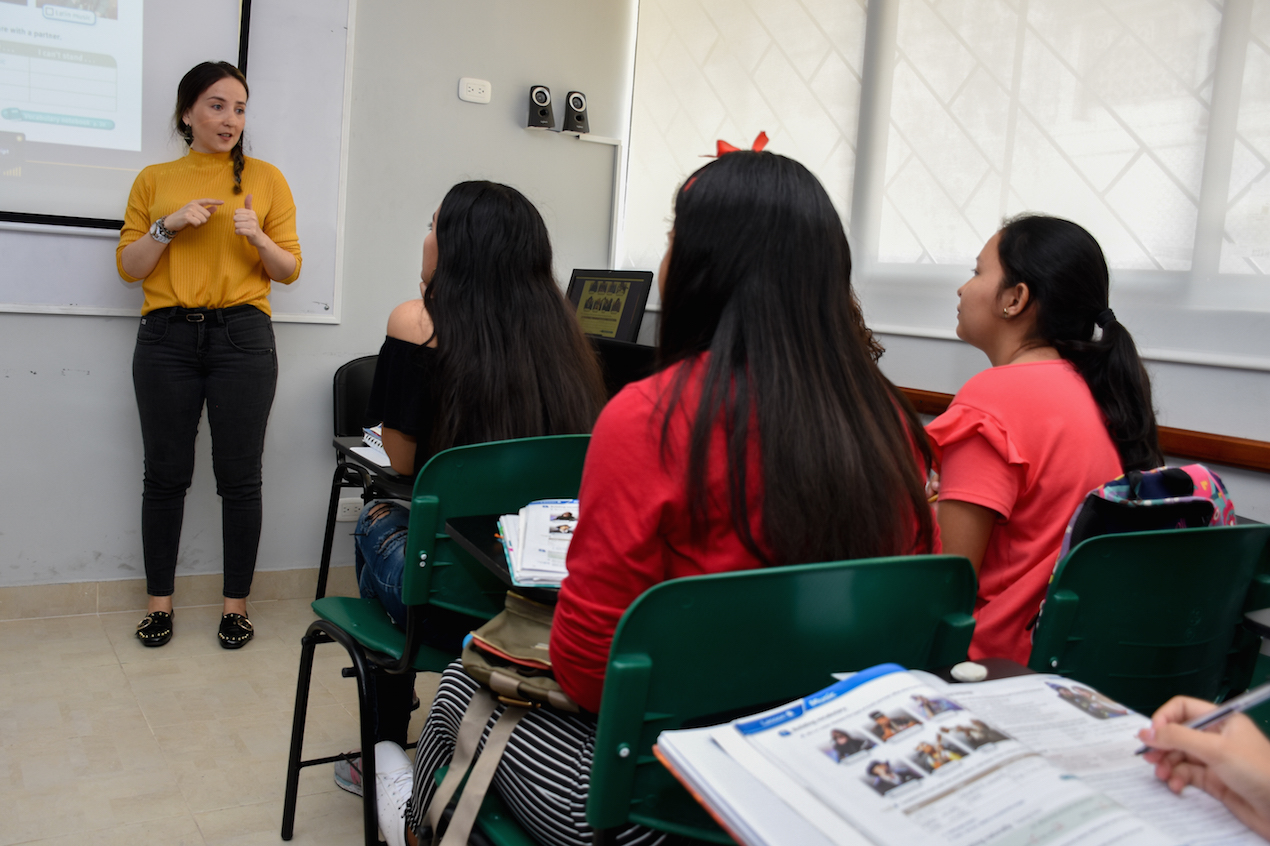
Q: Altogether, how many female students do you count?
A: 3